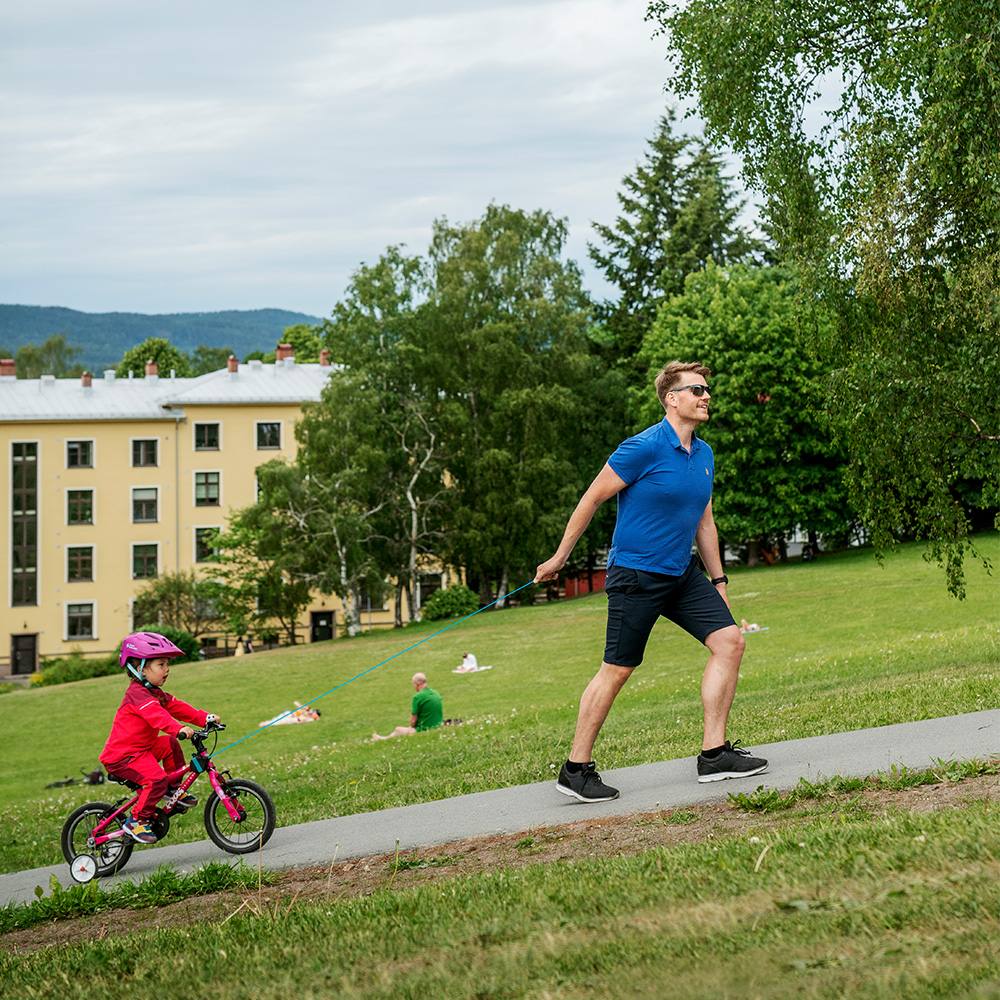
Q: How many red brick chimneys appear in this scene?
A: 6